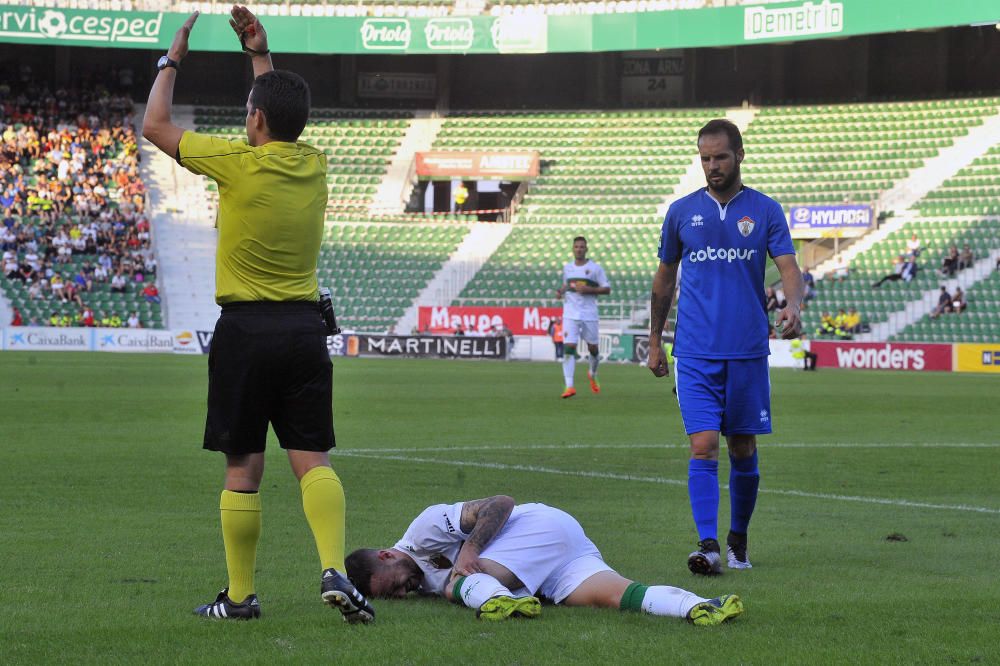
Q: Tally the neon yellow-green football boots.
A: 2